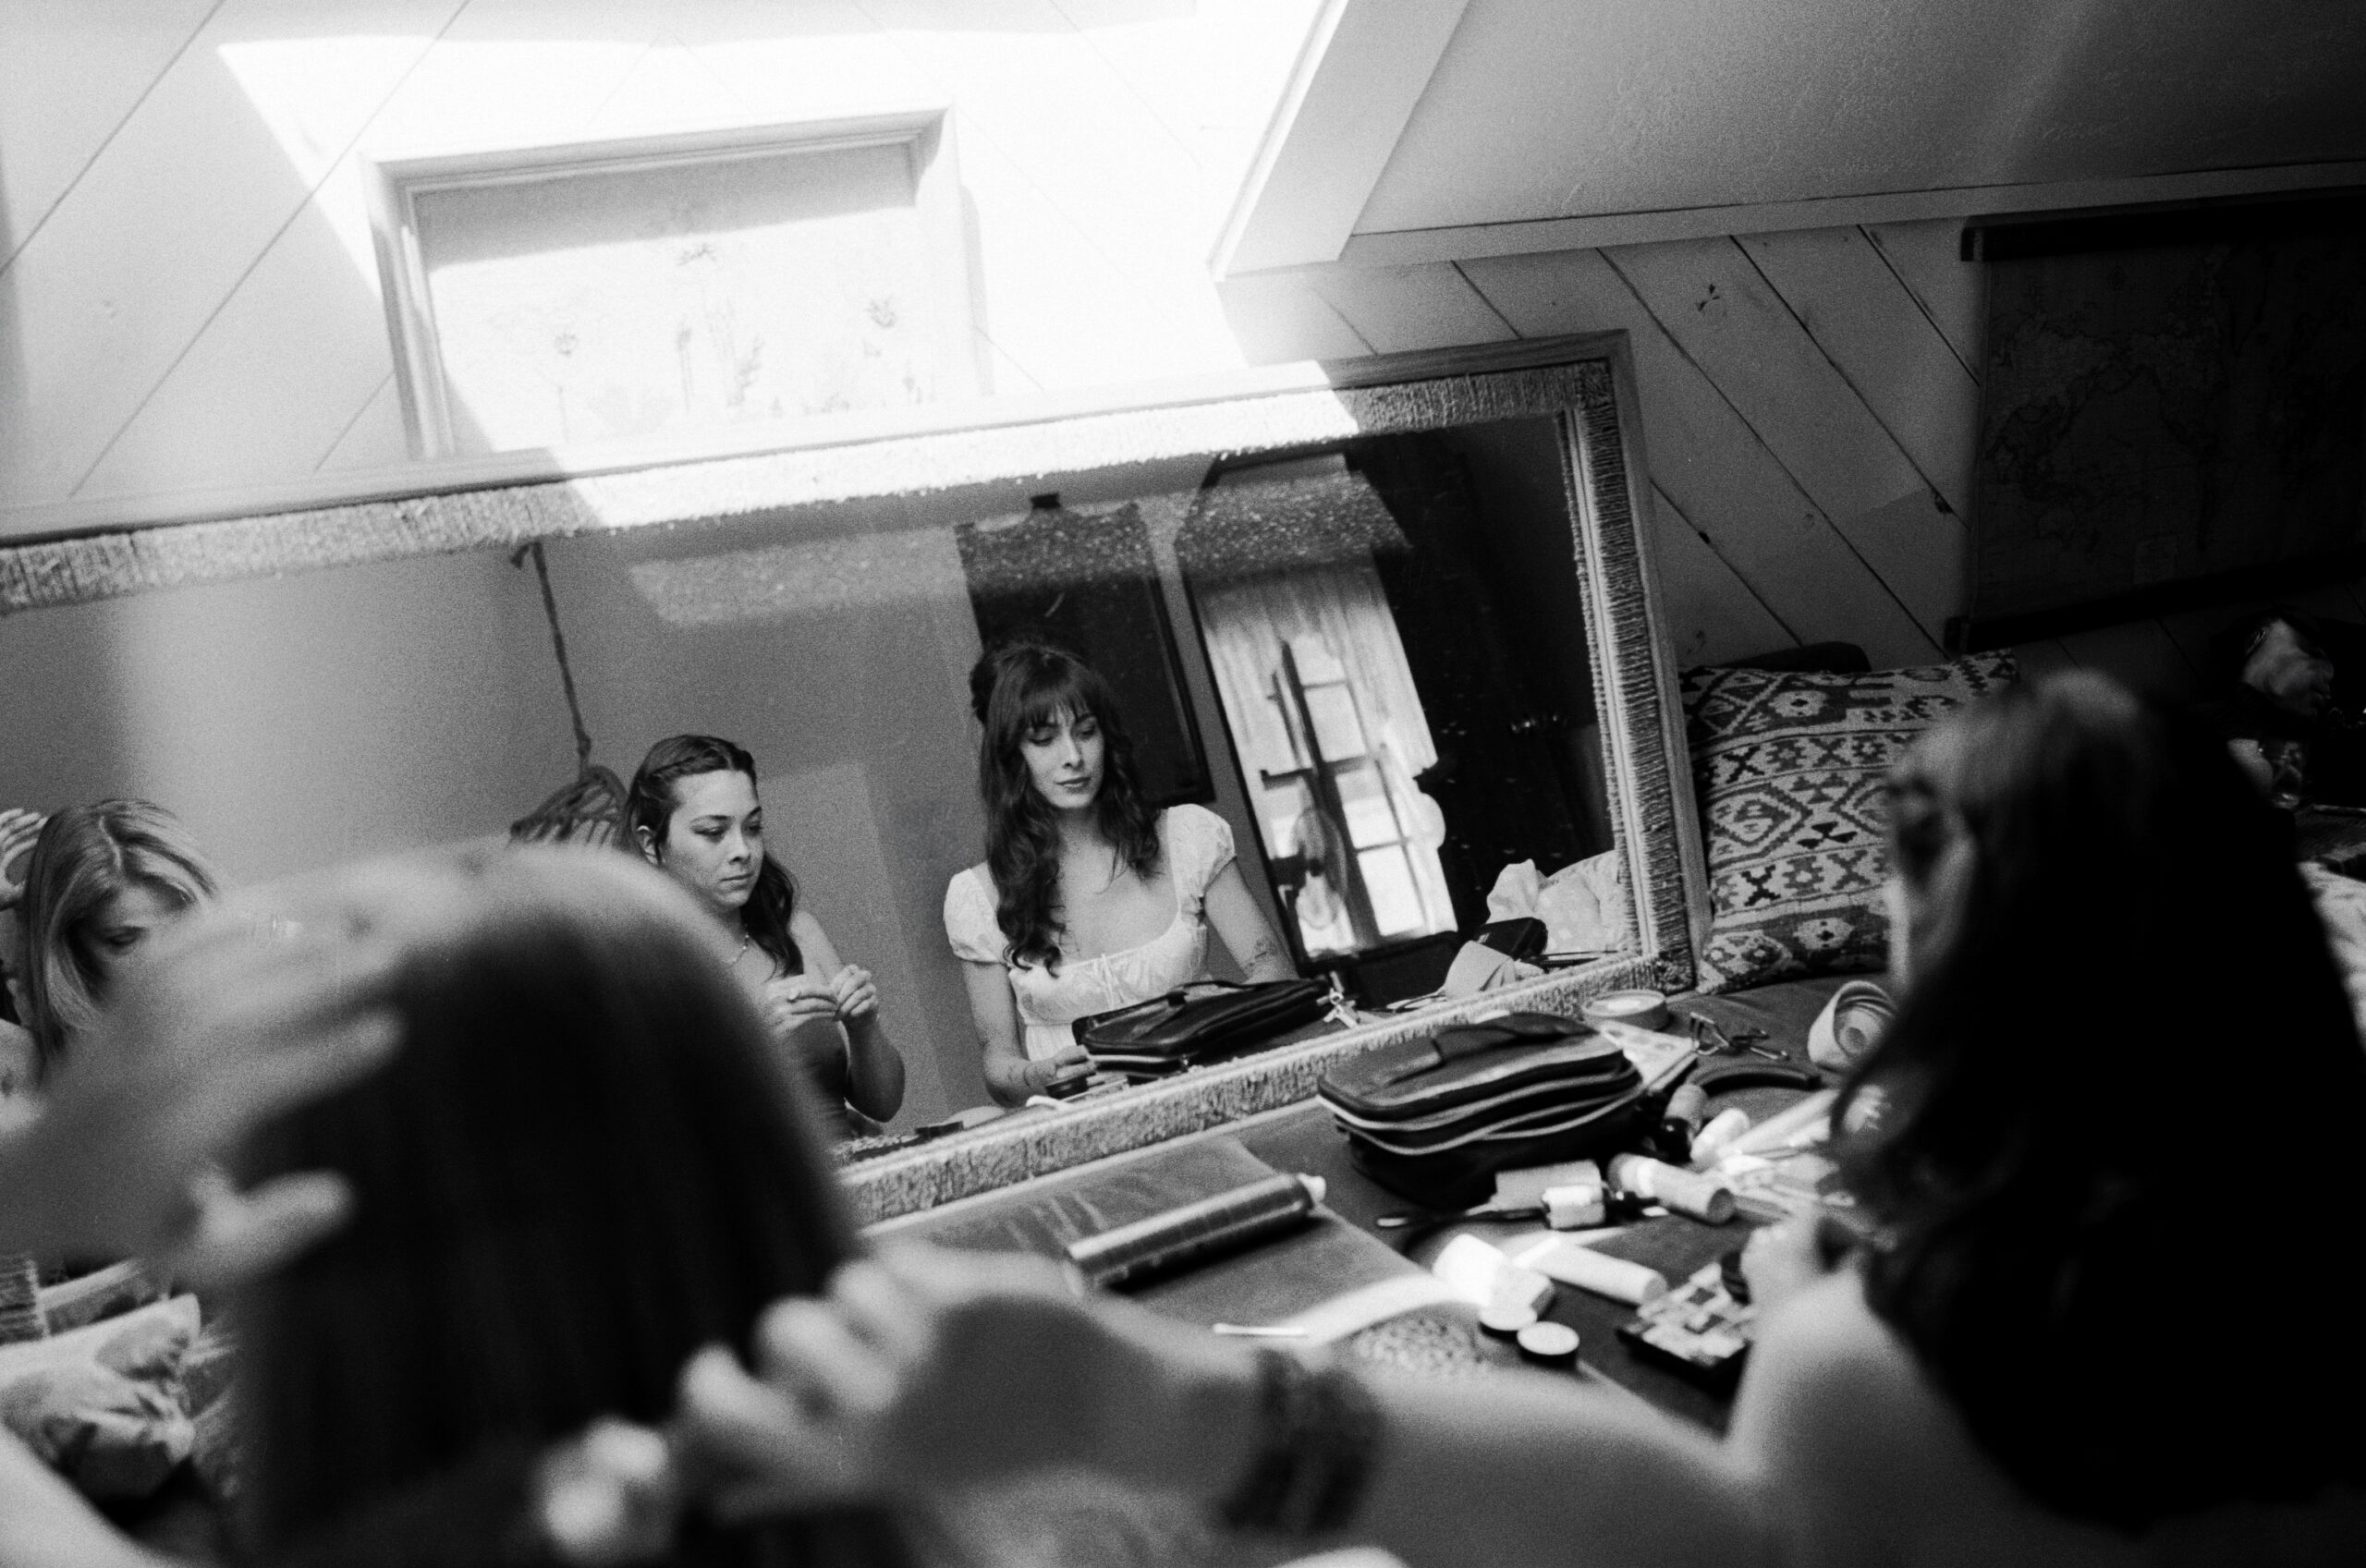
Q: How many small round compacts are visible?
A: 2